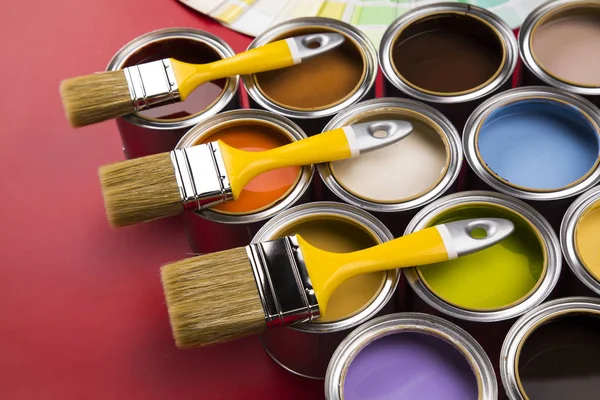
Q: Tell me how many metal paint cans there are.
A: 12